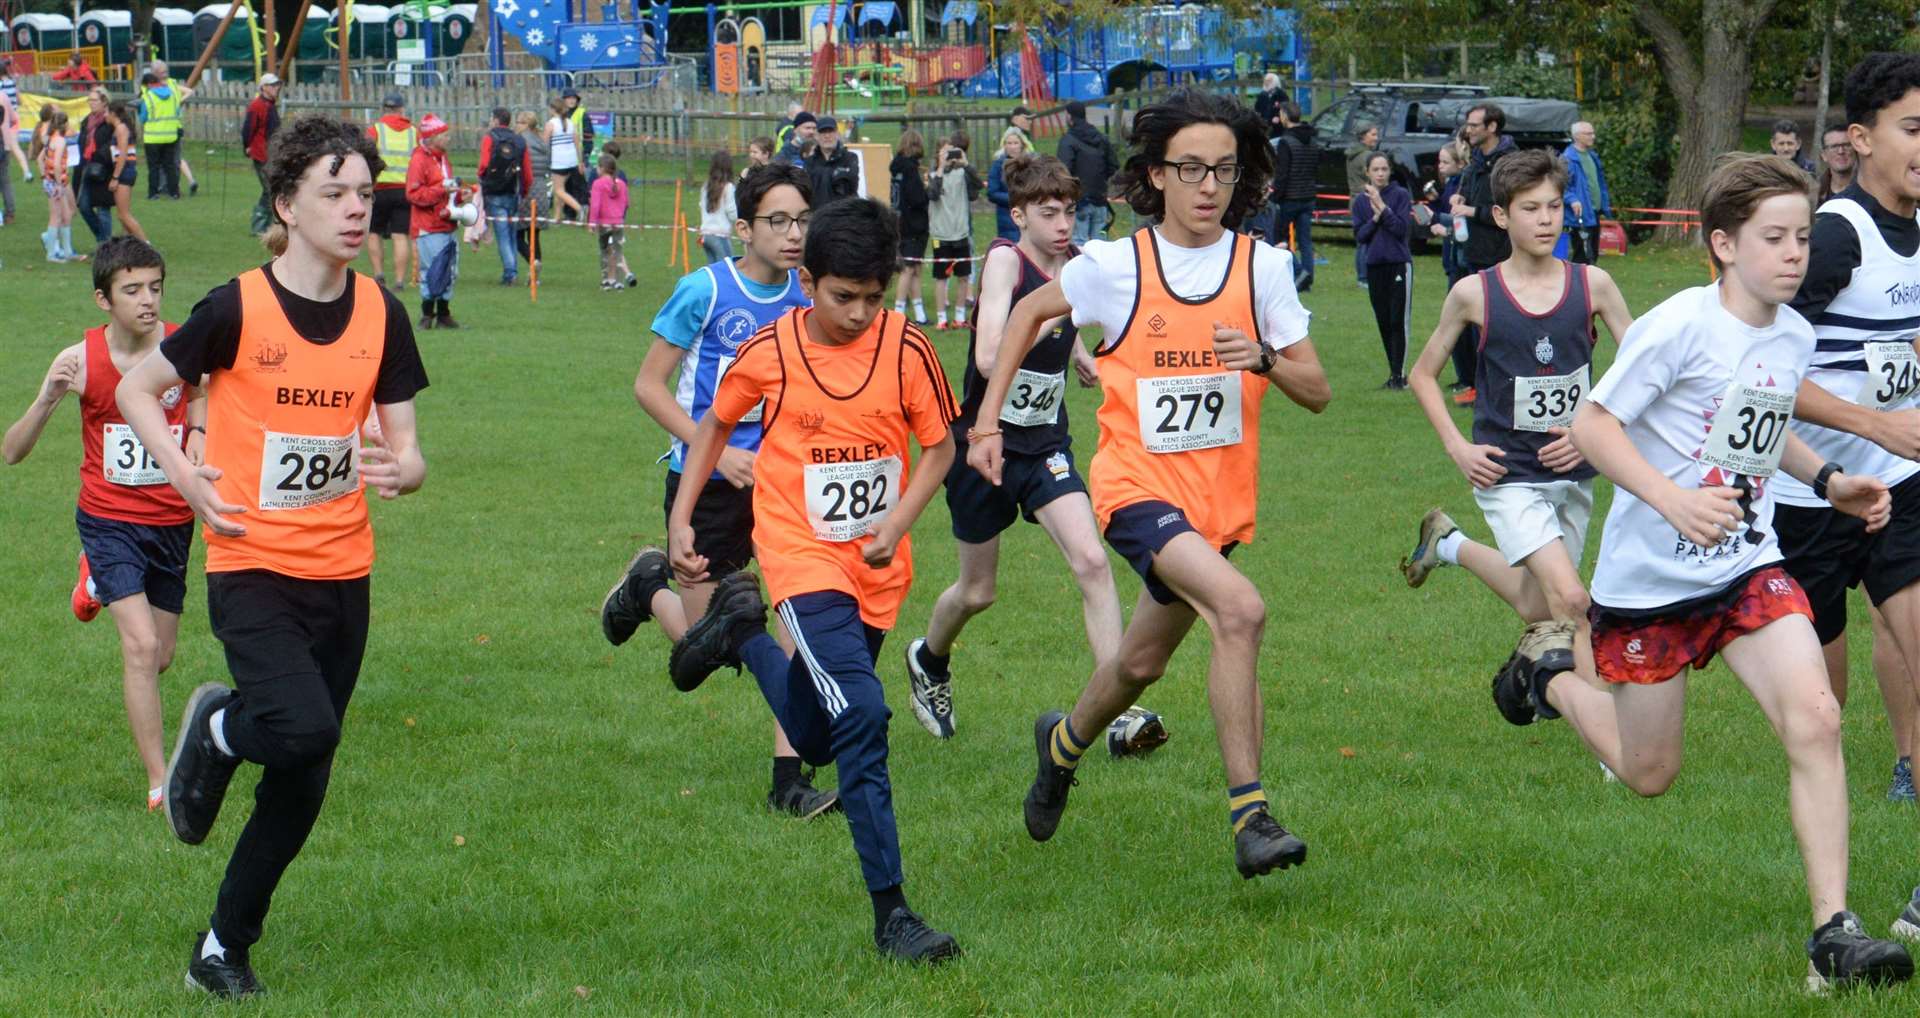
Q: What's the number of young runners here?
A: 9